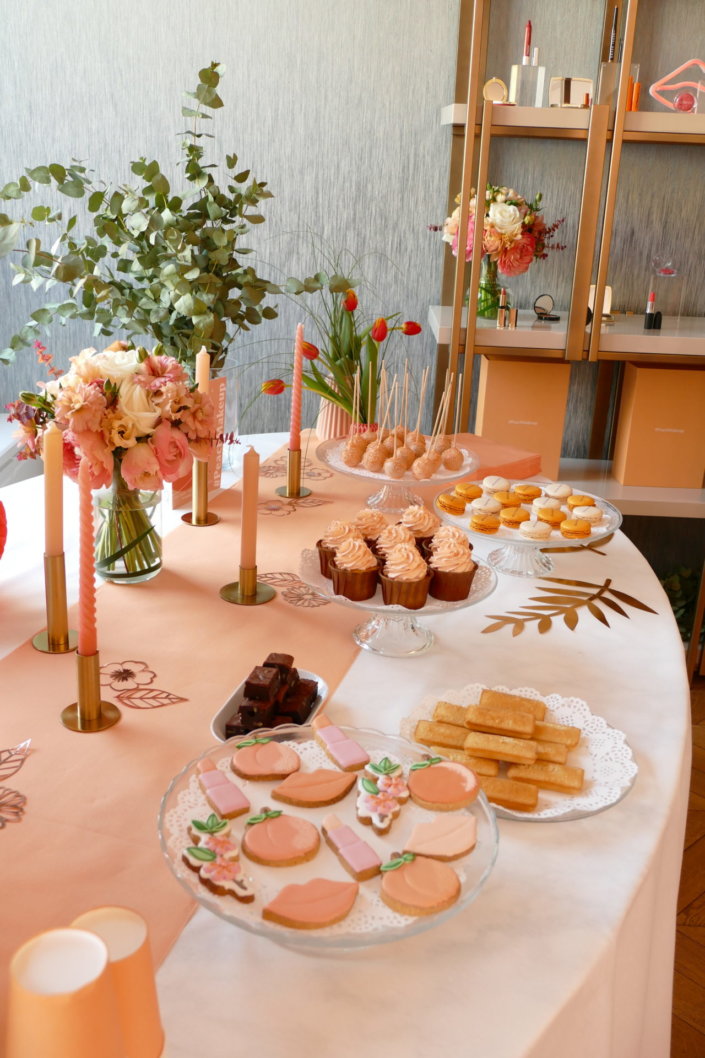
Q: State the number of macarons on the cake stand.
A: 15